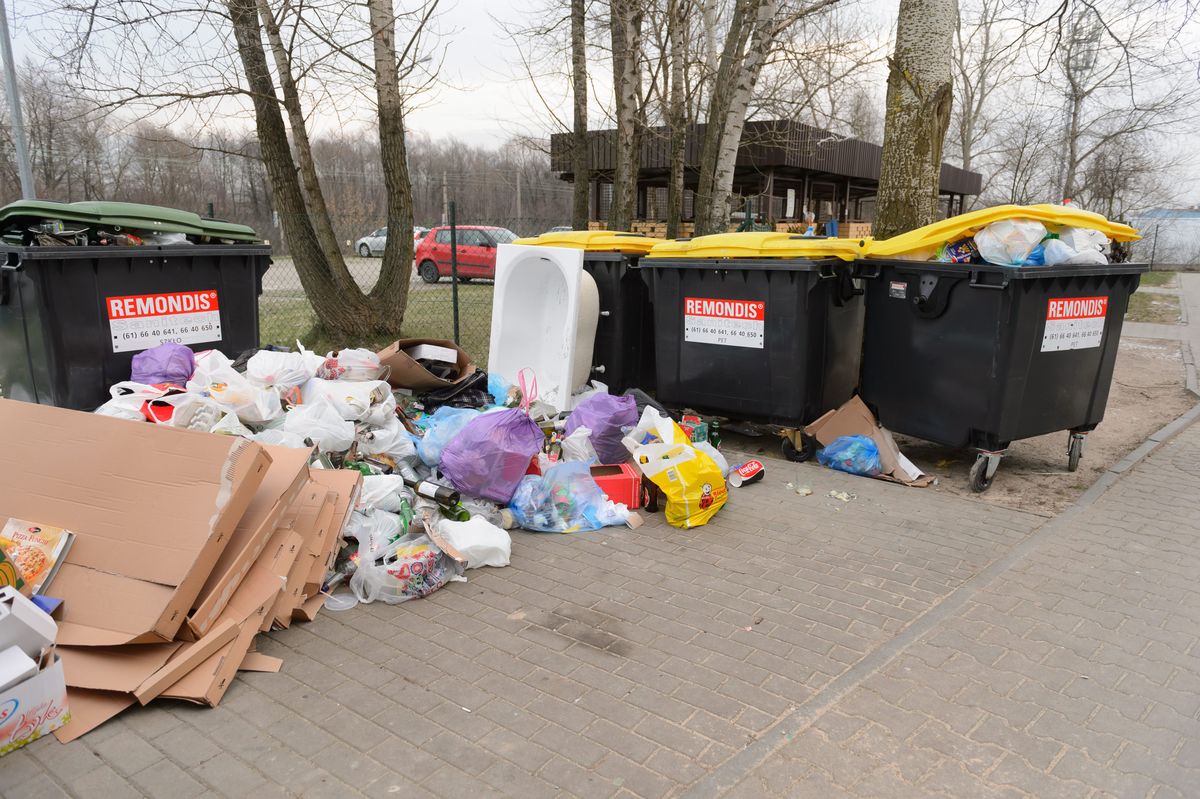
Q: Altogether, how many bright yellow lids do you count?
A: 3